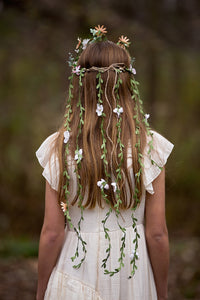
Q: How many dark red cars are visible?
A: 0